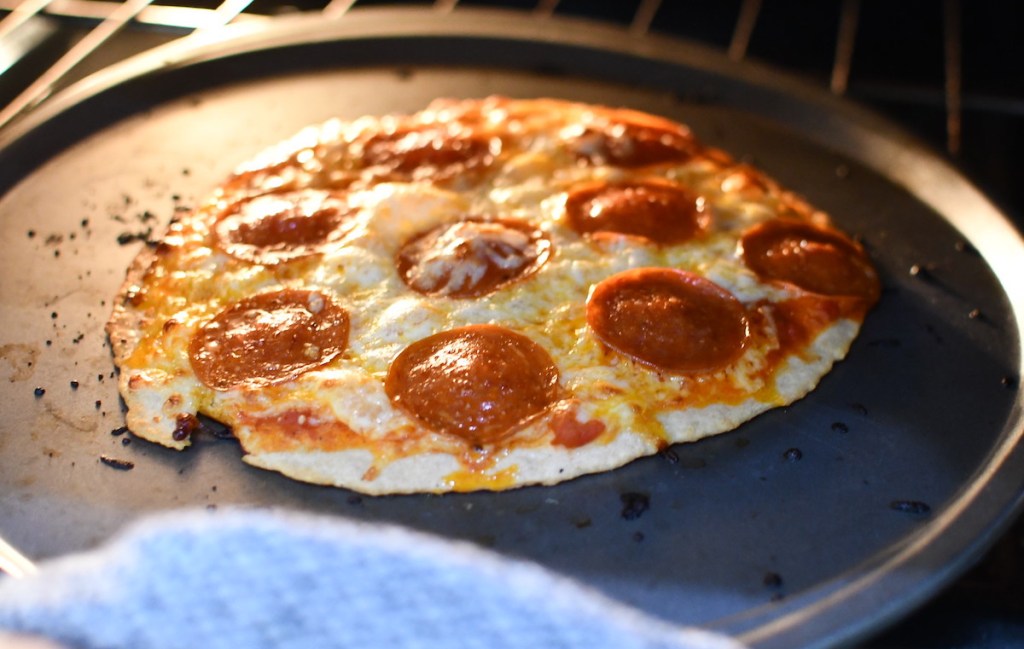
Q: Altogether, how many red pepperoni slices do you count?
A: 9